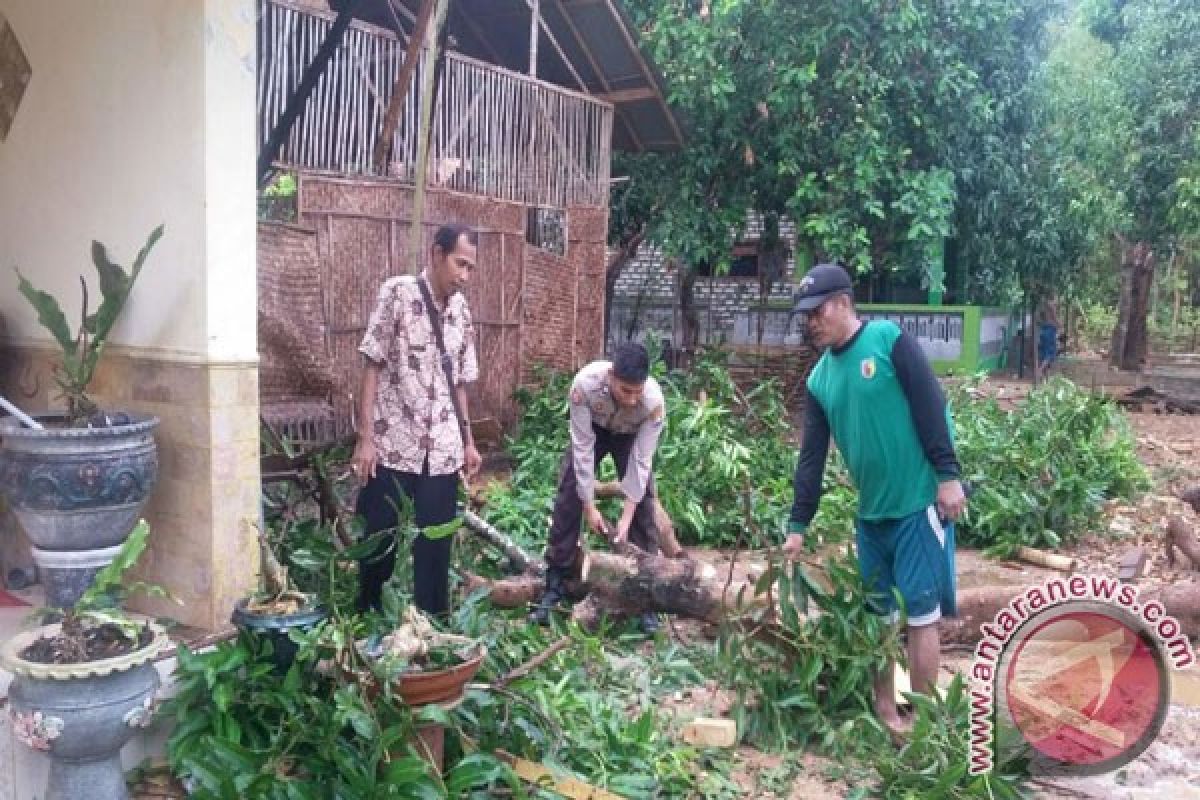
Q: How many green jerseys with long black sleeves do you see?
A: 1